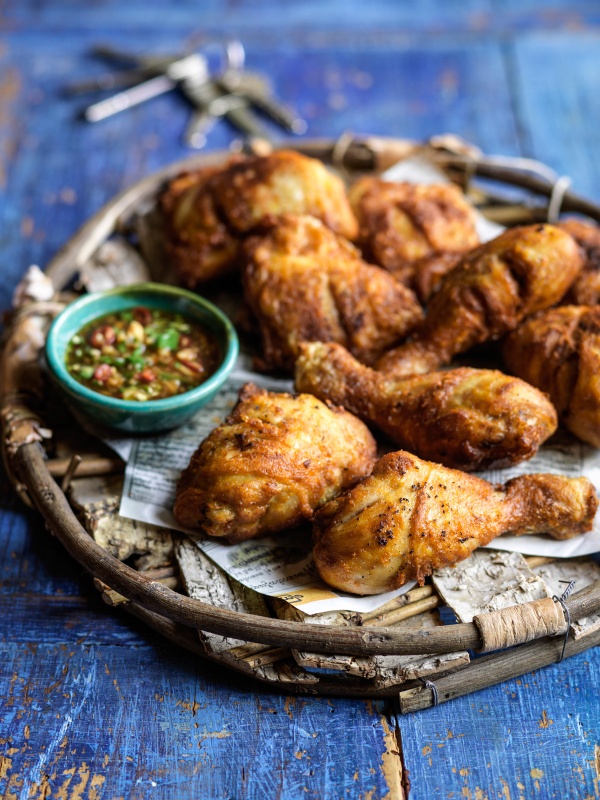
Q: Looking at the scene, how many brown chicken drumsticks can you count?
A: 3